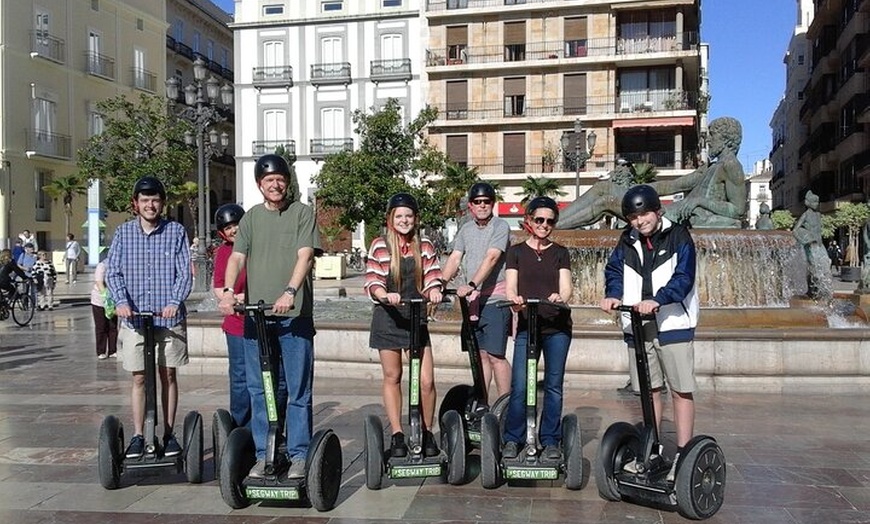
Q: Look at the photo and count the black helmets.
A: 7